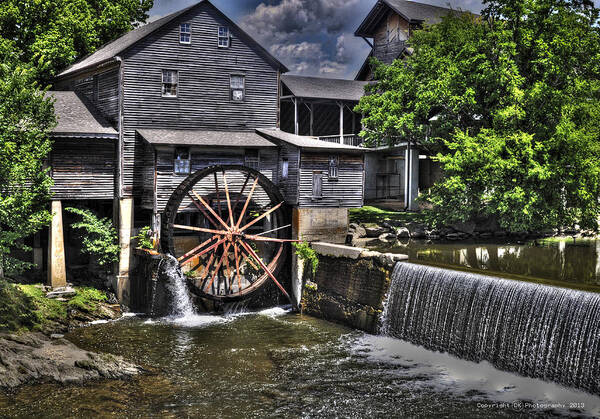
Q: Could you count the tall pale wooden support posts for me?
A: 2